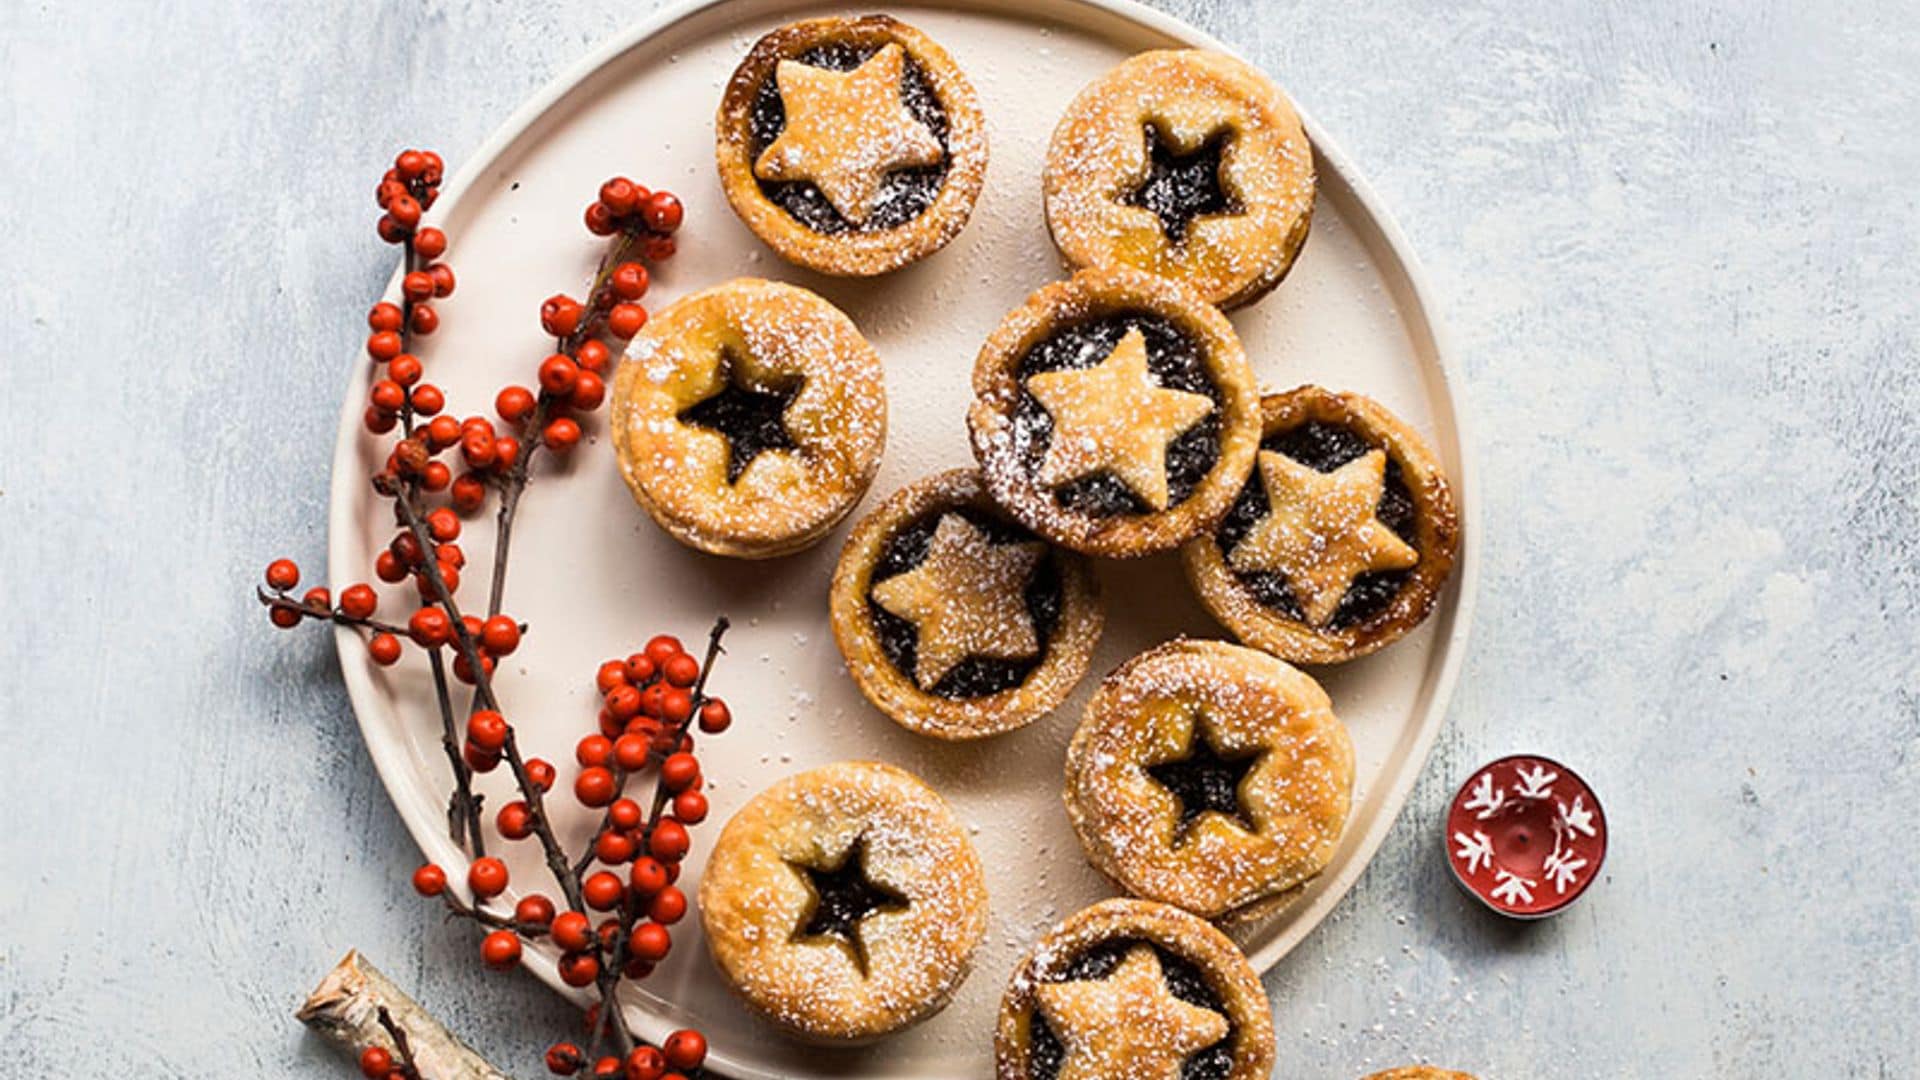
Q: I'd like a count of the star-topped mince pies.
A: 5